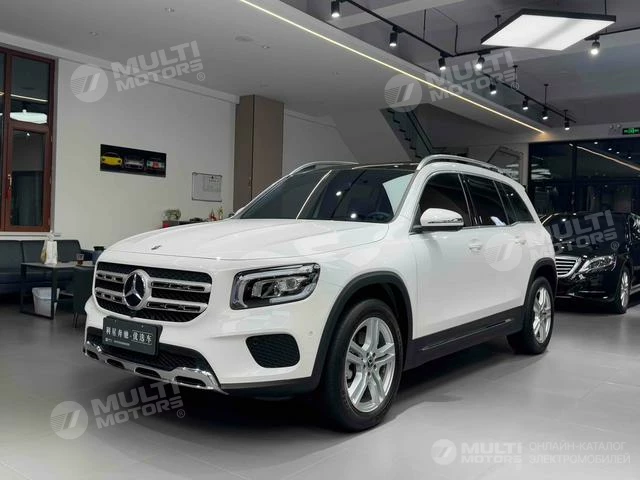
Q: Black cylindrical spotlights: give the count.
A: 9